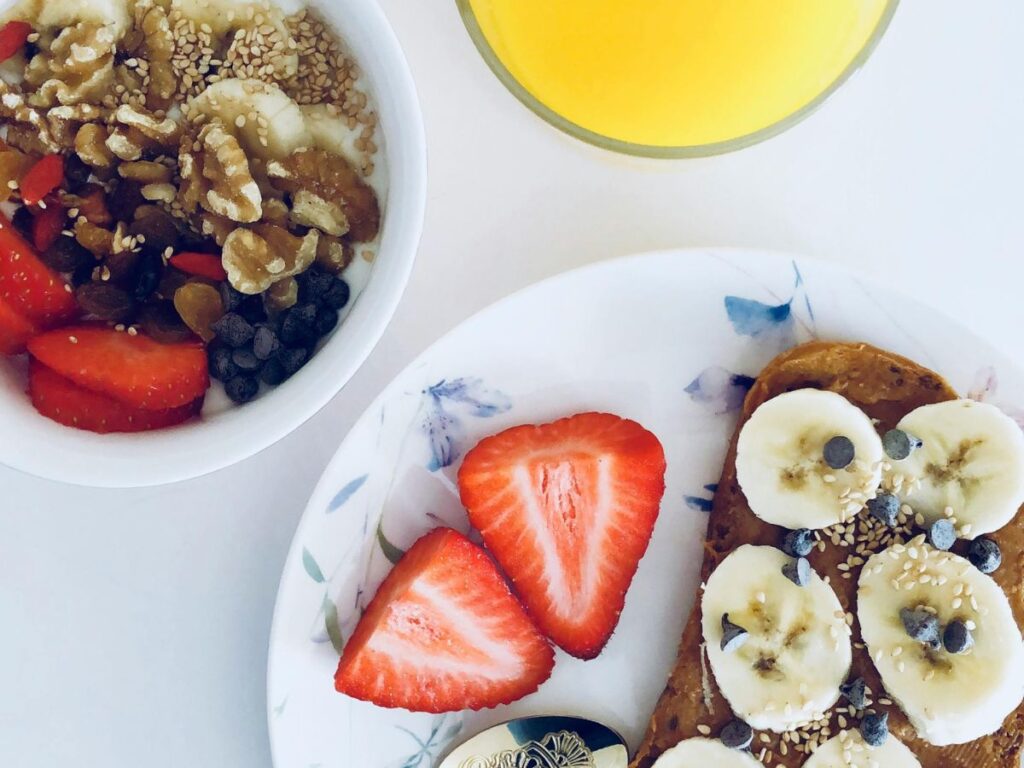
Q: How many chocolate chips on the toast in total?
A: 13